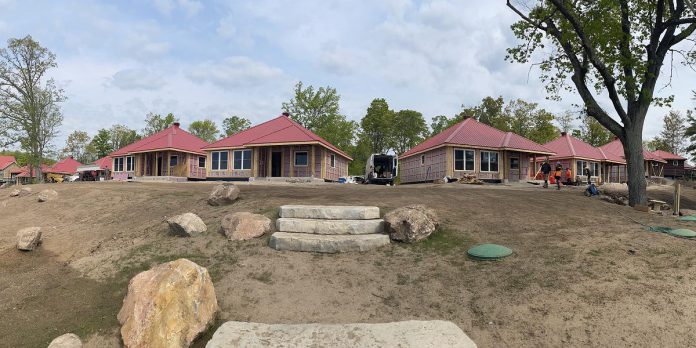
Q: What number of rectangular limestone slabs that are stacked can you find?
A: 3